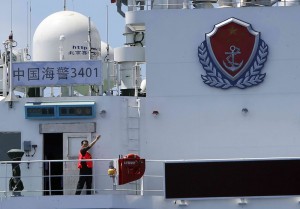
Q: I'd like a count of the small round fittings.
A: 3